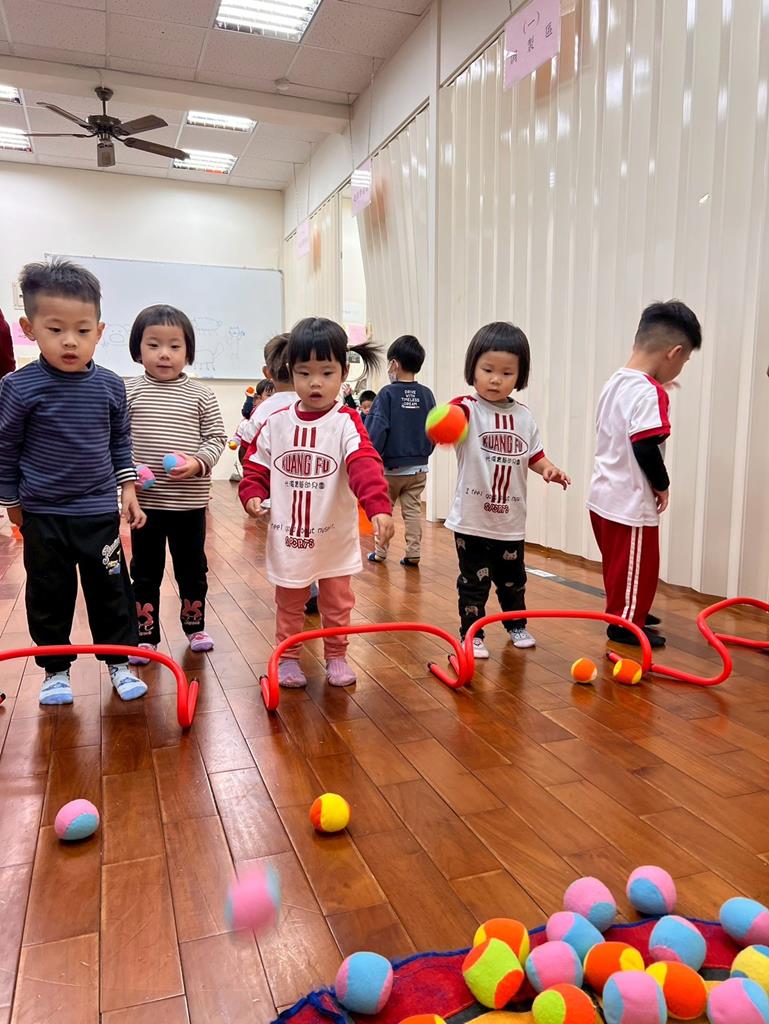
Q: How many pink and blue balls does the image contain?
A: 13